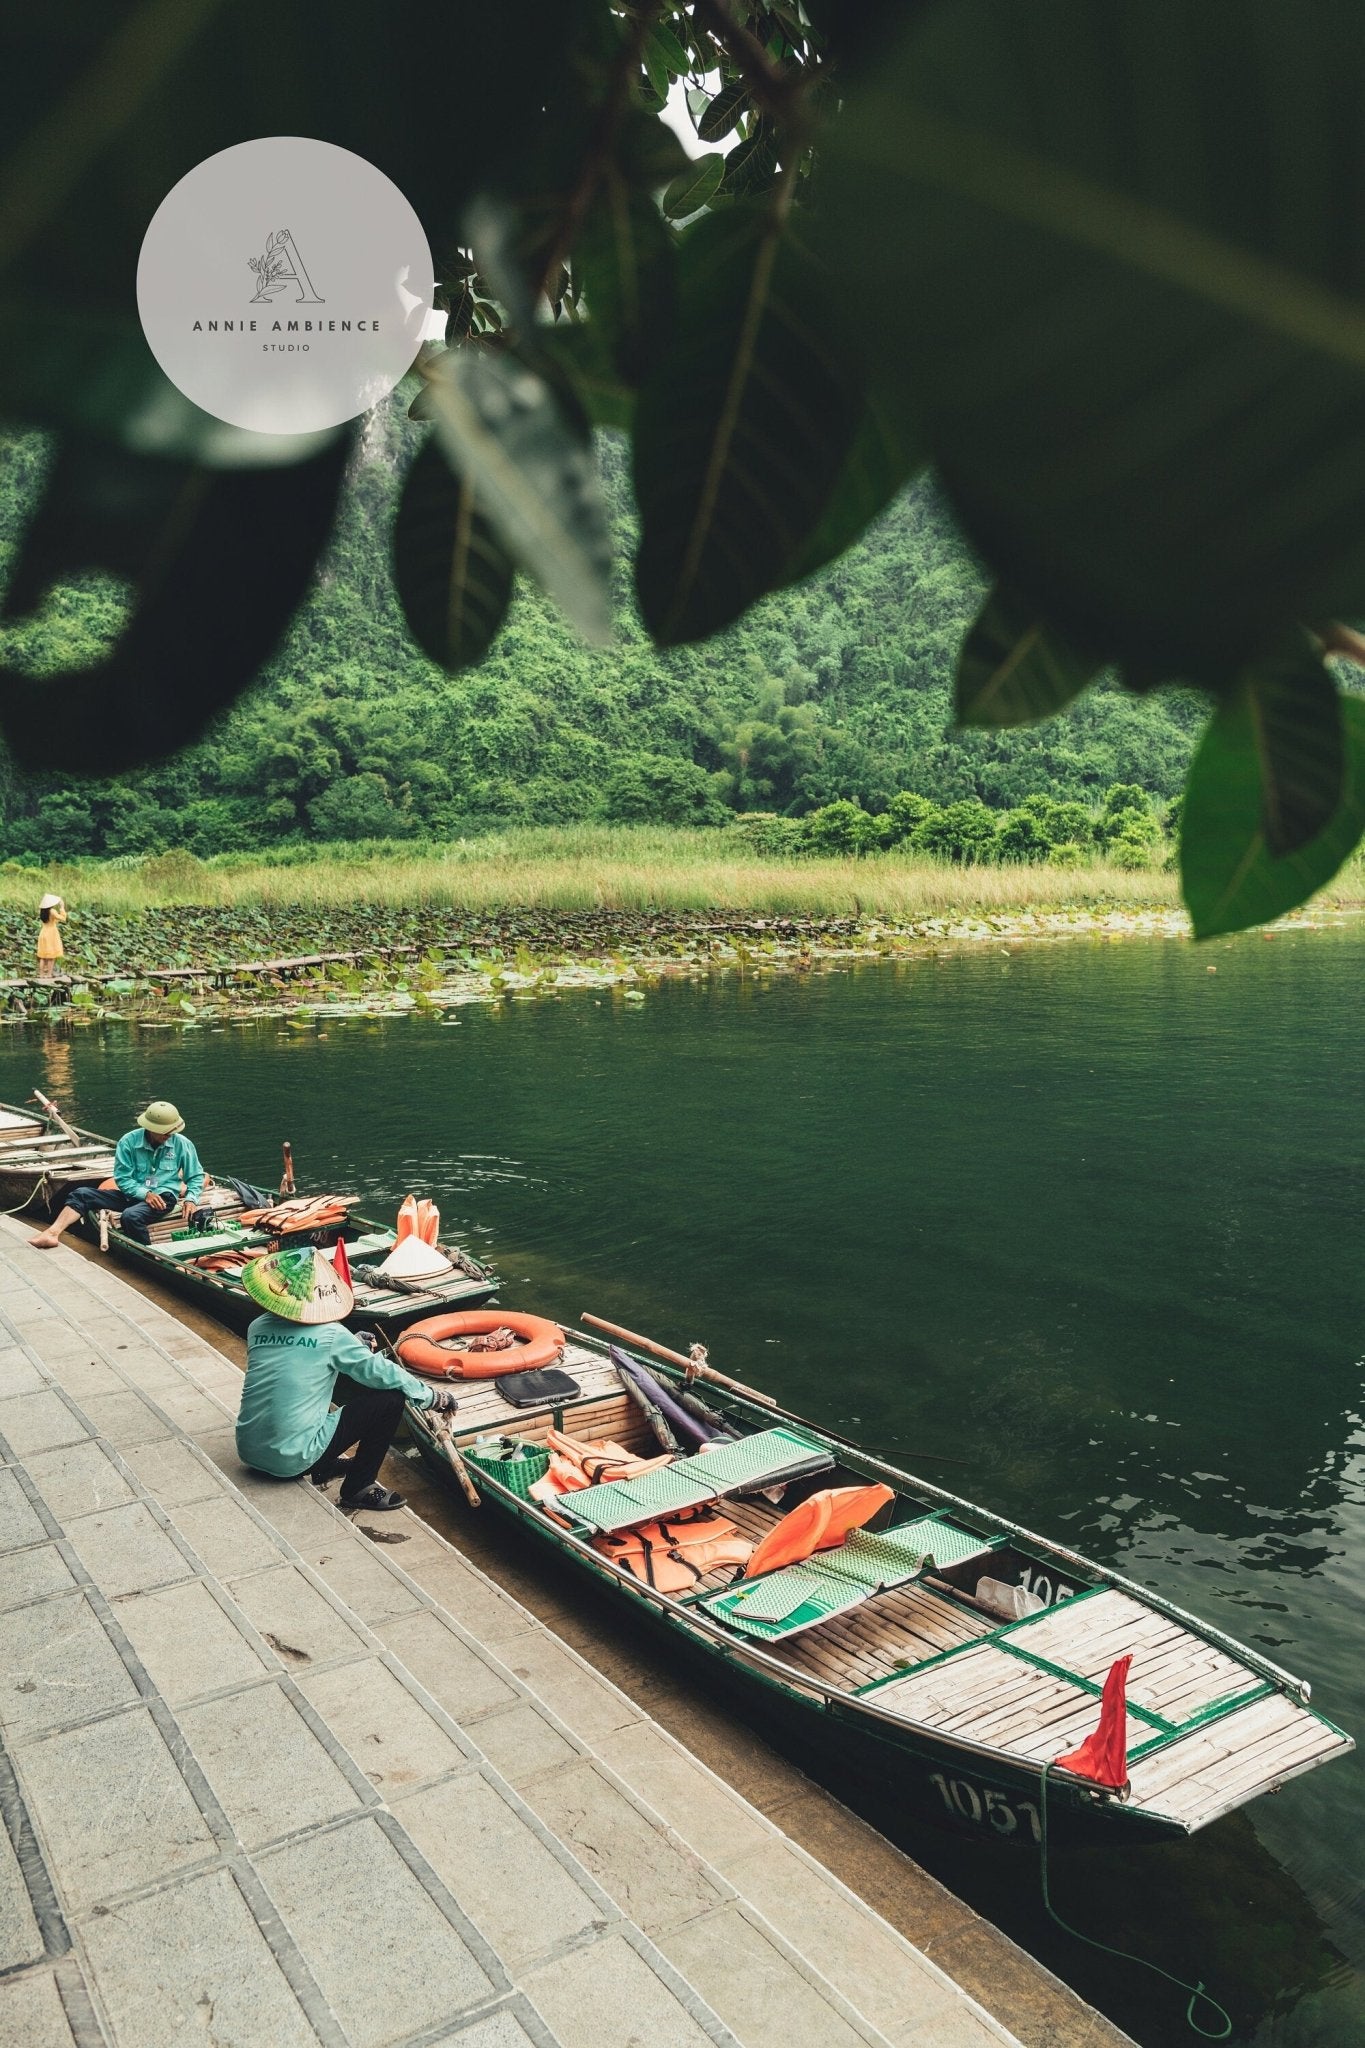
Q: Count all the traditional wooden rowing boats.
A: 3